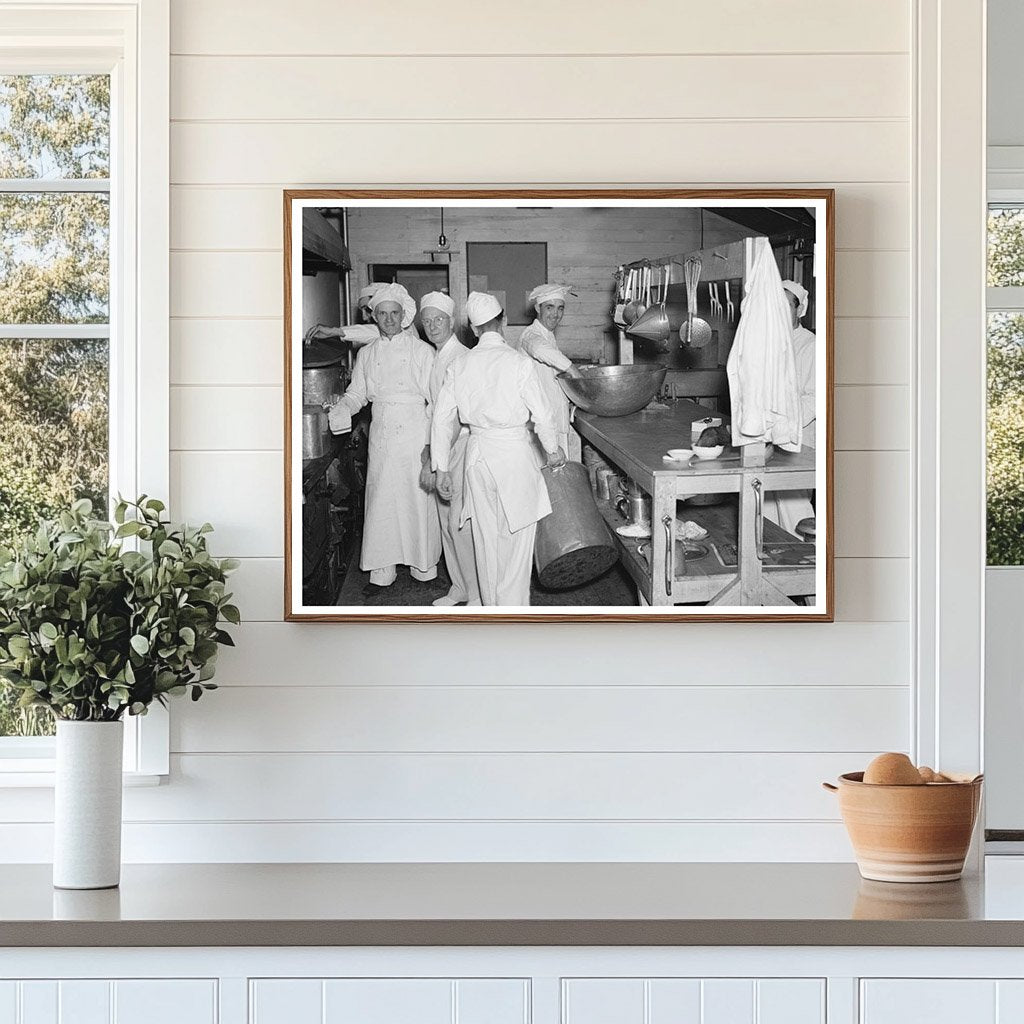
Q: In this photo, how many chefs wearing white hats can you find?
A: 6